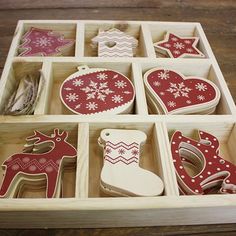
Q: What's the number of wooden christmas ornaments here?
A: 8